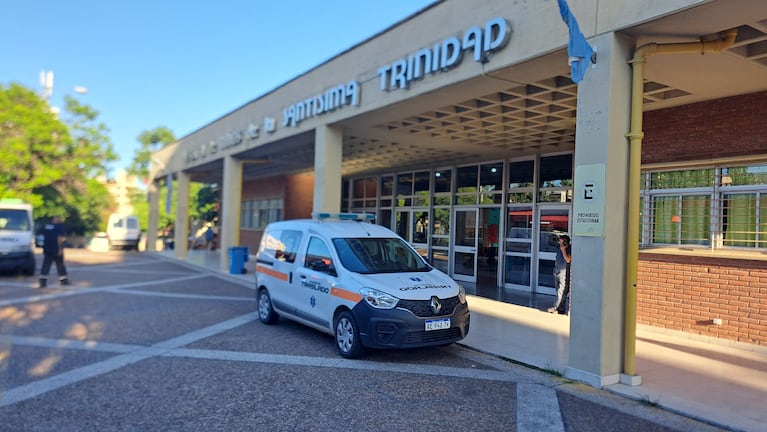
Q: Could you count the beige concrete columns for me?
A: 5